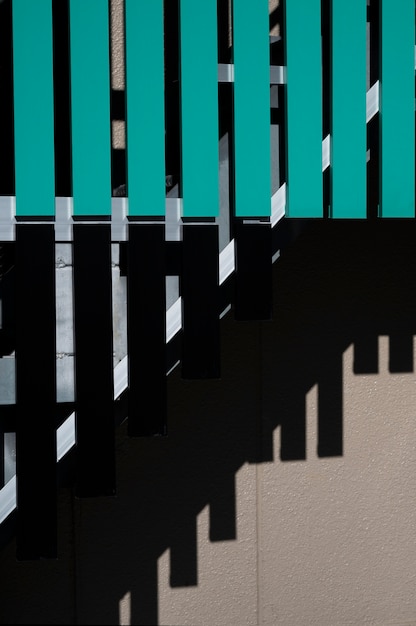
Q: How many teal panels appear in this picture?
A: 8